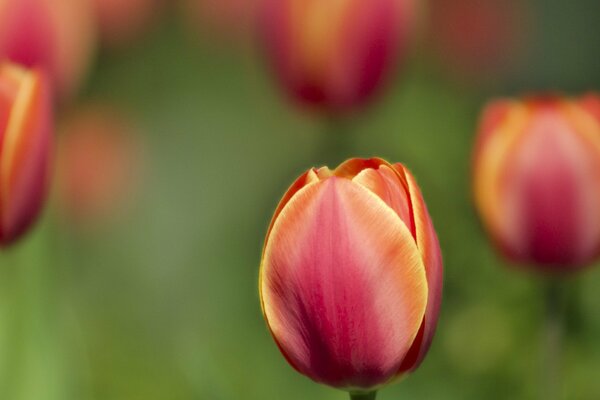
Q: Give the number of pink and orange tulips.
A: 5